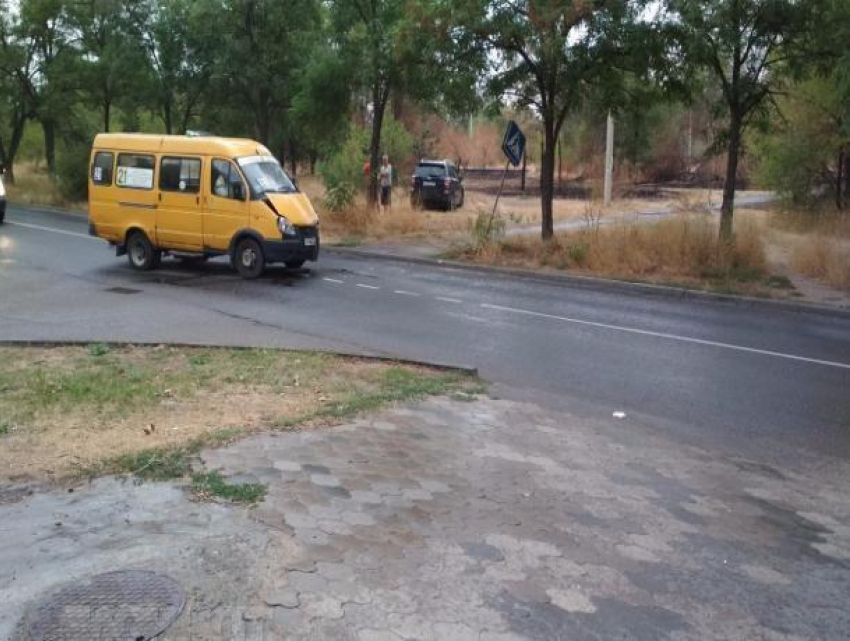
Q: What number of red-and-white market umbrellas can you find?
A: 0